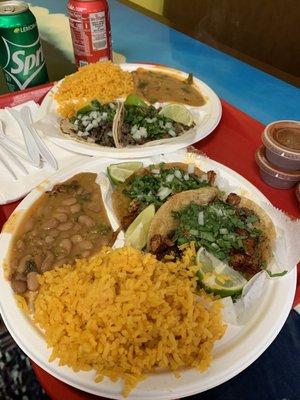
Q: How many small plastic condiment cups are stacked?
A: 2